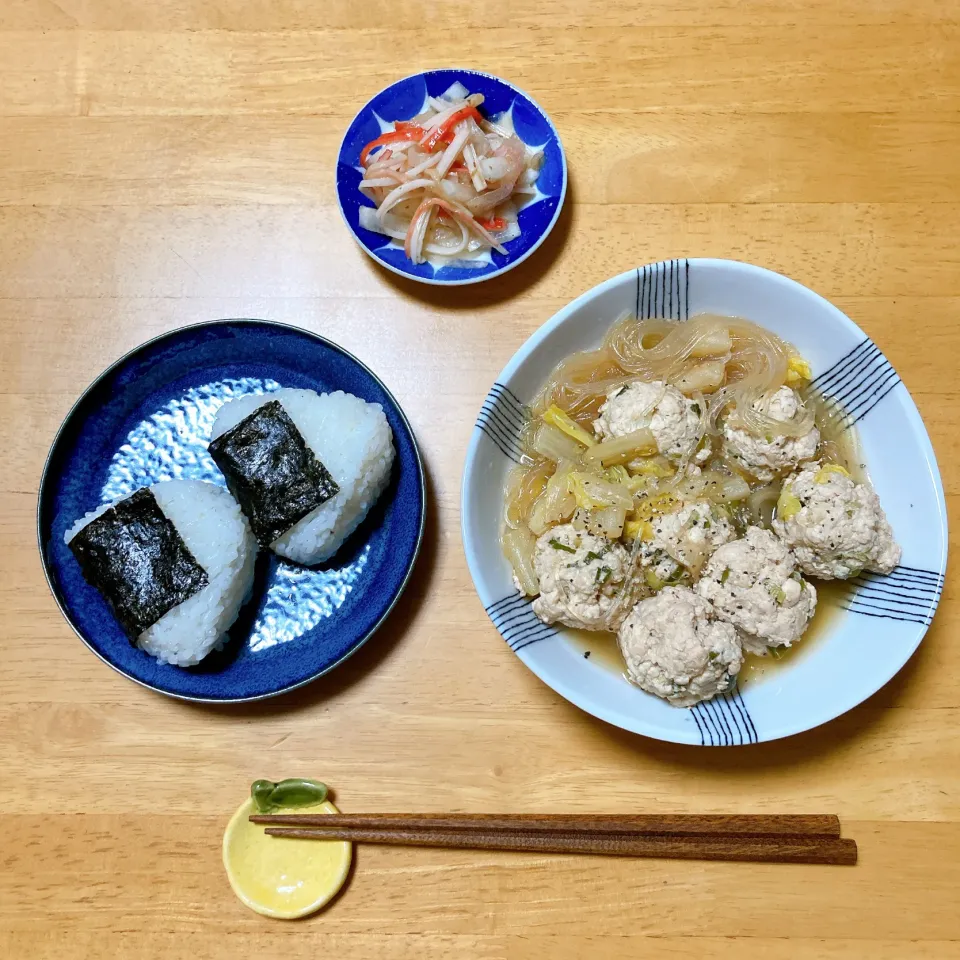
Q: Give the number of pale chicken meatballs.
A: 7